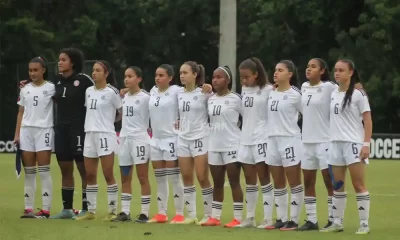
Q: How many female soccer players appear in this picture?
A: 11